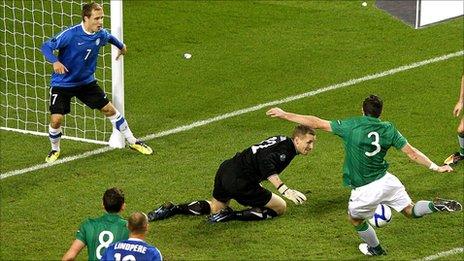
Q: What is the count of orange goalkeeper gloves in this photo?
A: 0